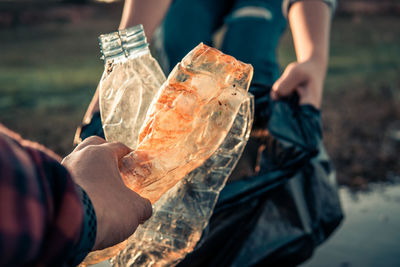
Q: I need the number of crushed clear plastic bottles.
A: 3